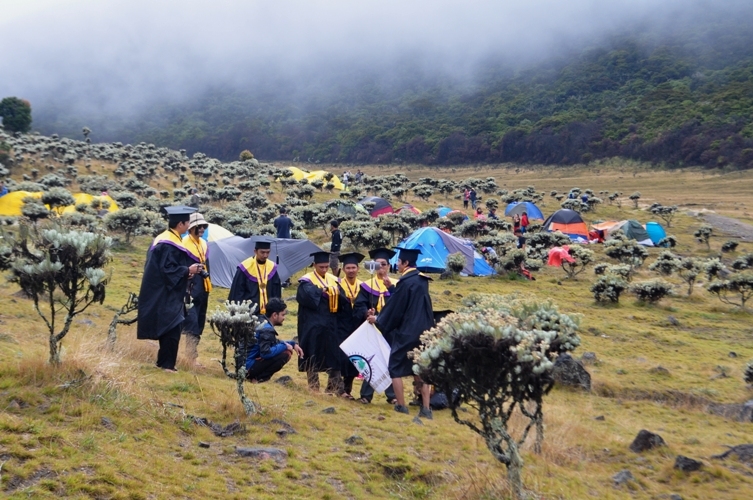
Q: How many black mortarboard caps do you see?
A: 6